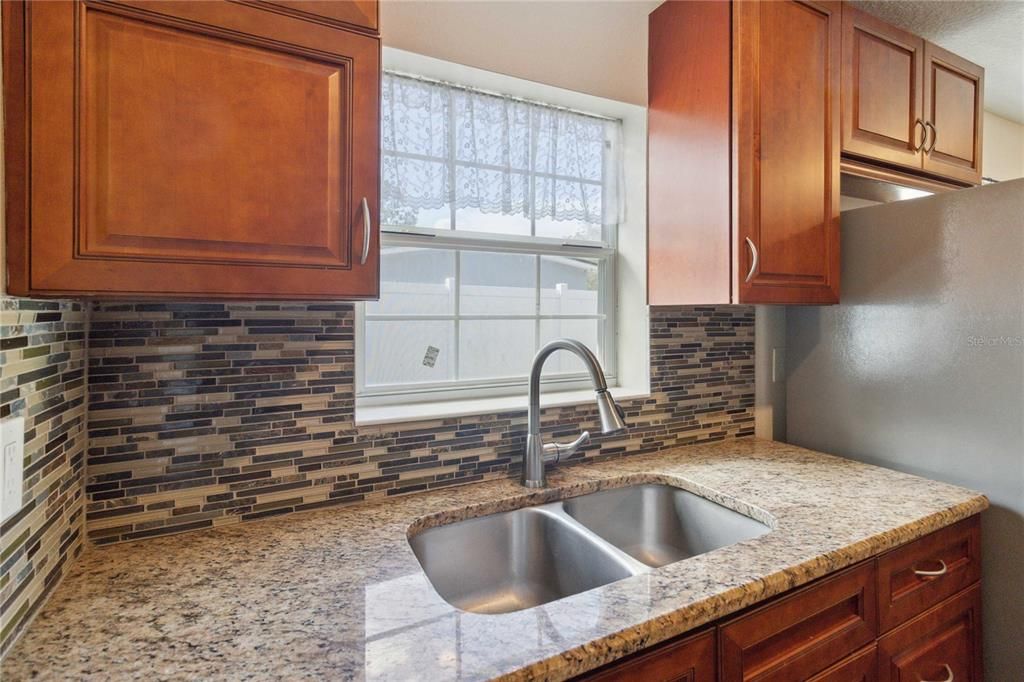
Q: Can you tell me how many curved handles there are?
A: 6